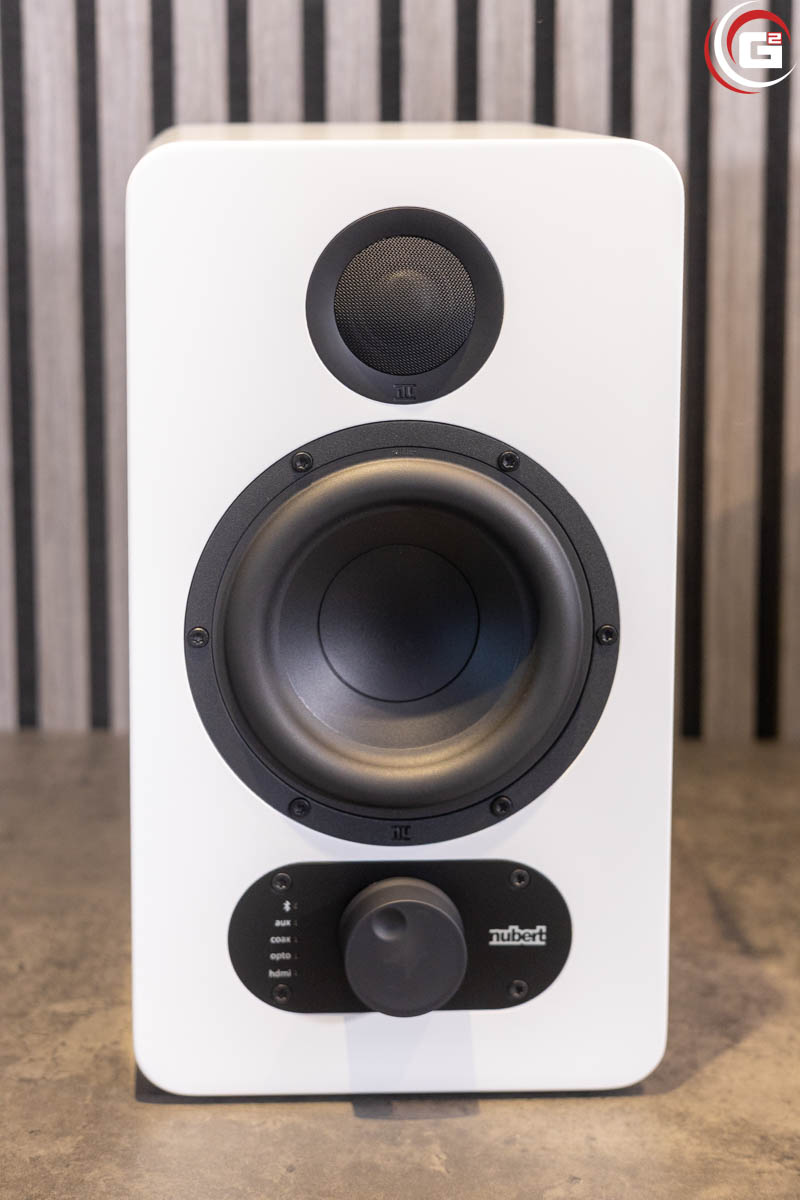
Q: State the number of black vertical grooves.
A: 11